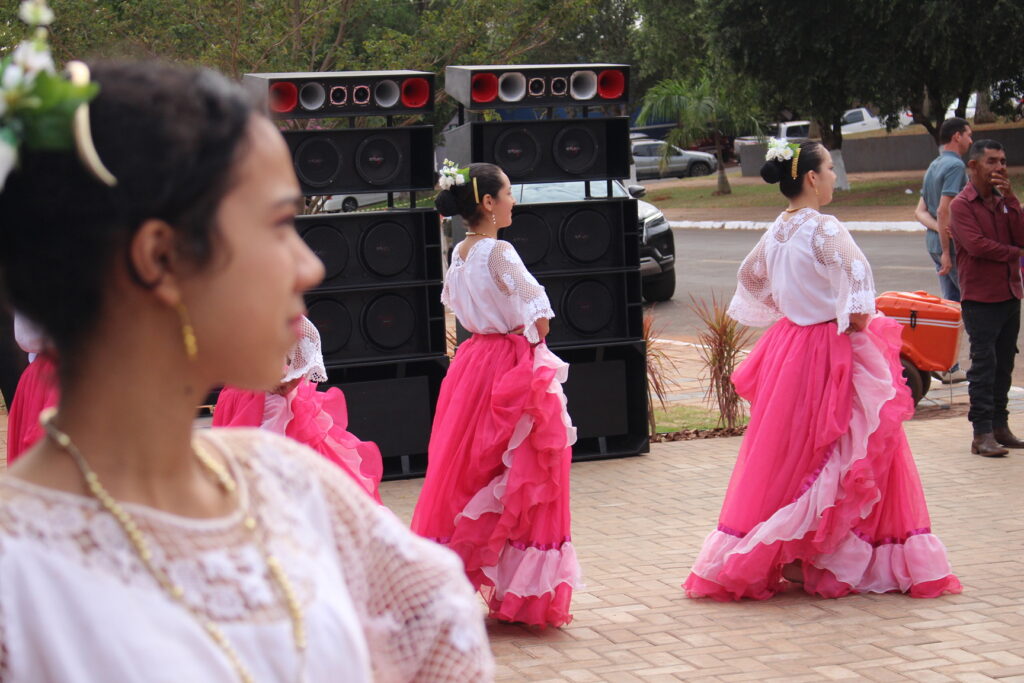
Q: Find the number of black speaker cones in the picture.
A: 11